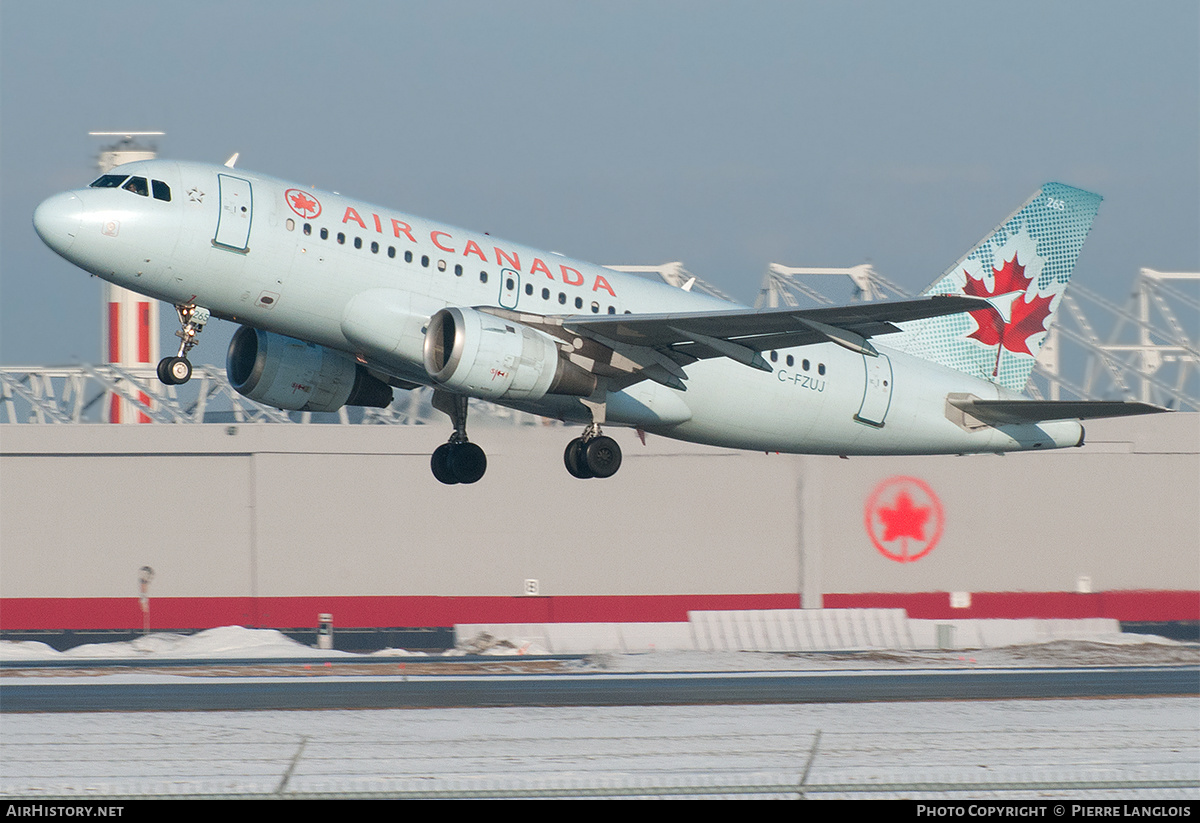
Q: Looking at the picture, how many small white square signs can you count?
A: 3